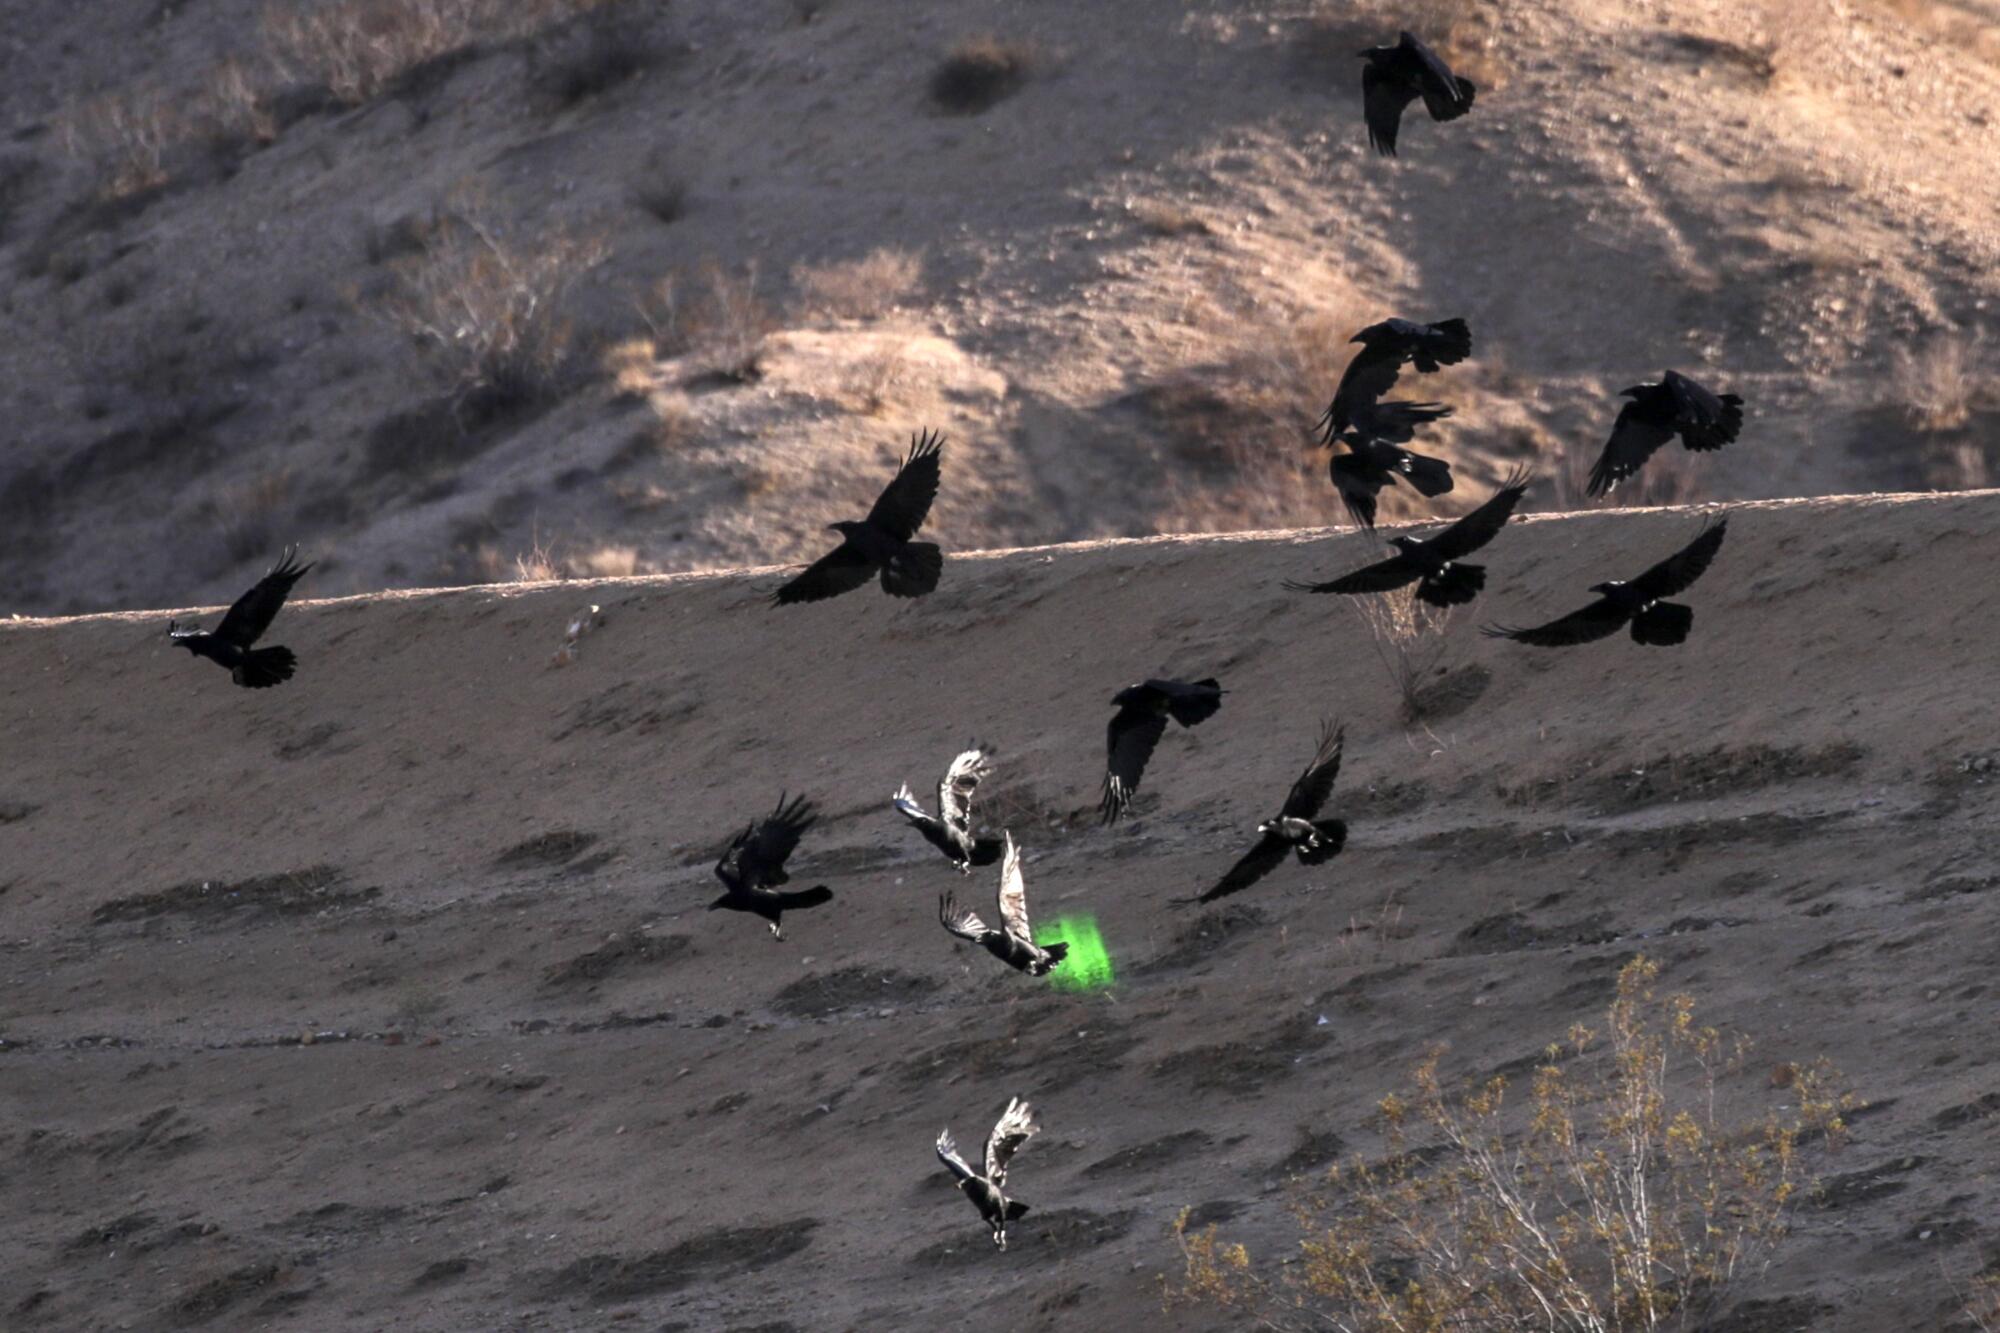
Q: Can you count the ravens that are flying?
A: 14